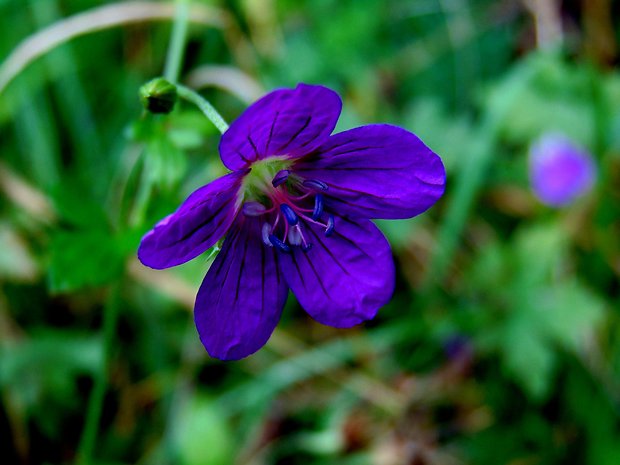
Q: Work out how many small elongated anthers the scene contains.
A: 10